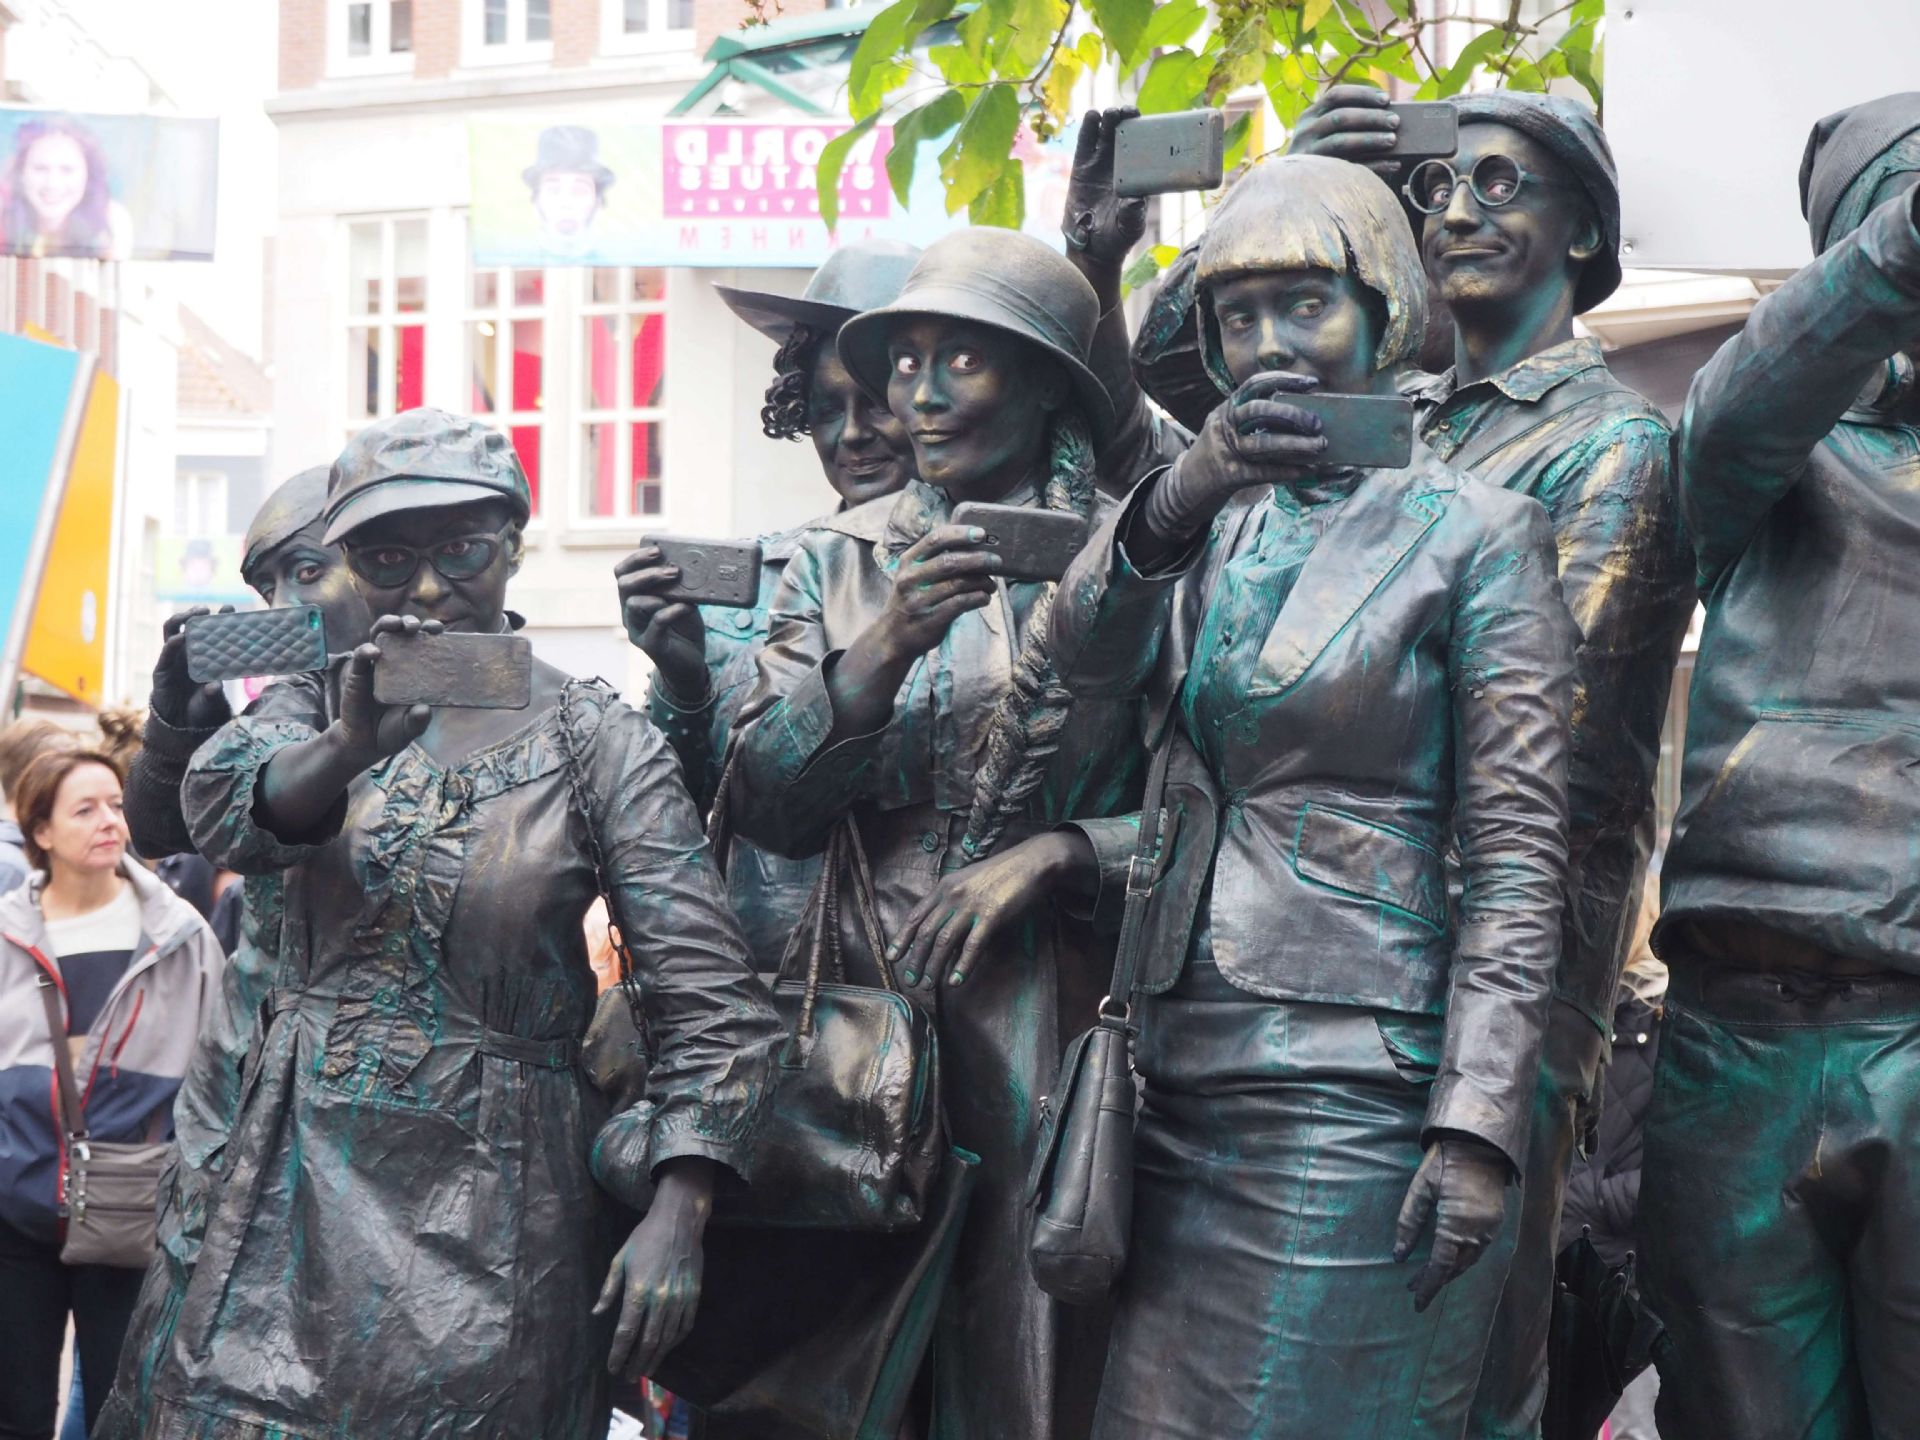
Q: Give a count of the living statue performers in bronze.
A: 8